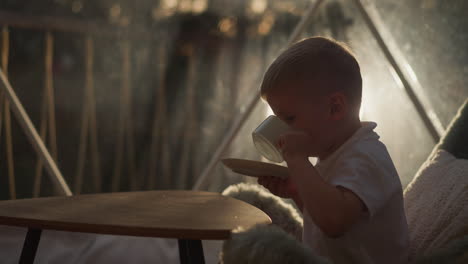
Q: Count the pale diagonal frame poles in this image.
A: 3